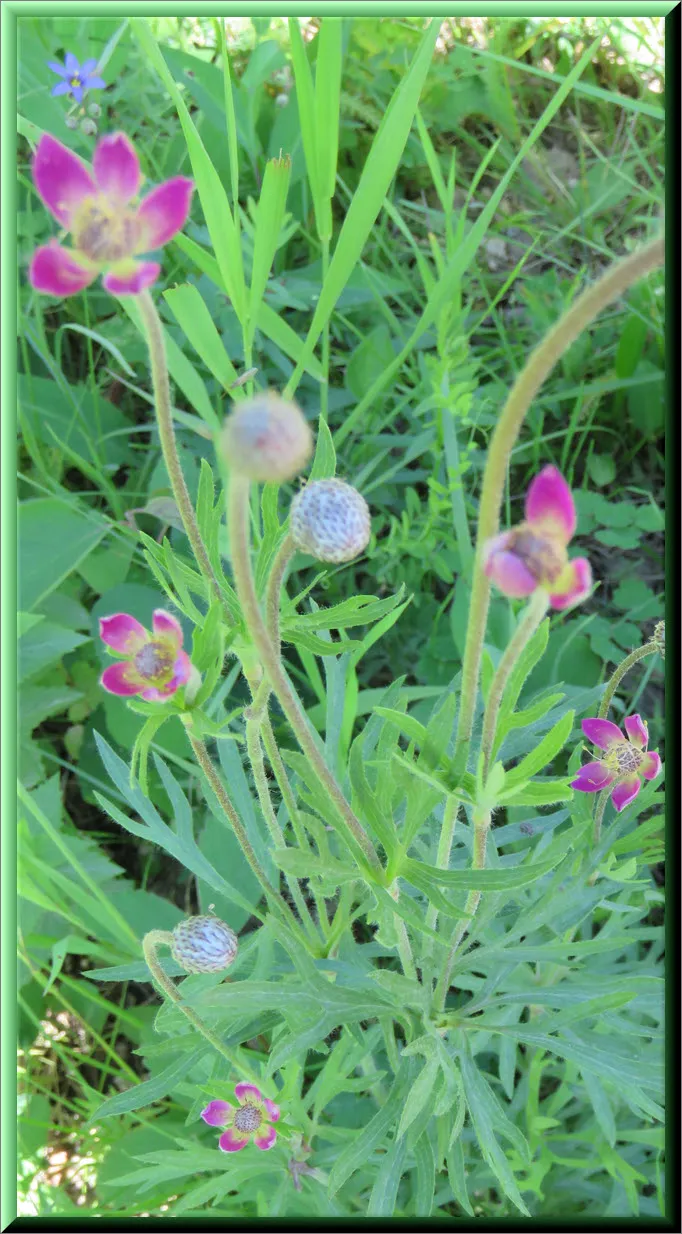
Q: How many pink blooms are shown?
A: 5